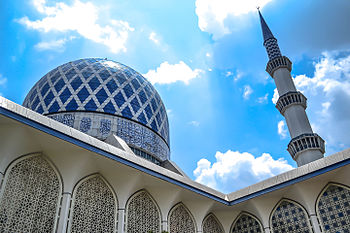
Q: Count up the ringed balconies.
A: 3